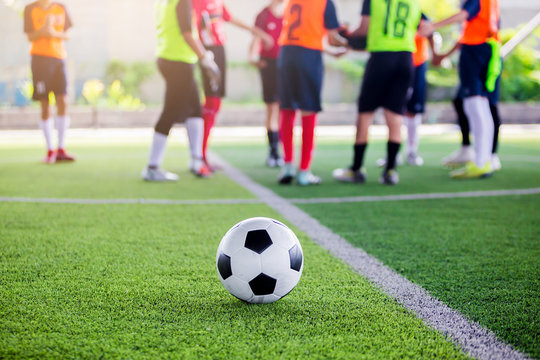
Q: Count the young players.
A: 9